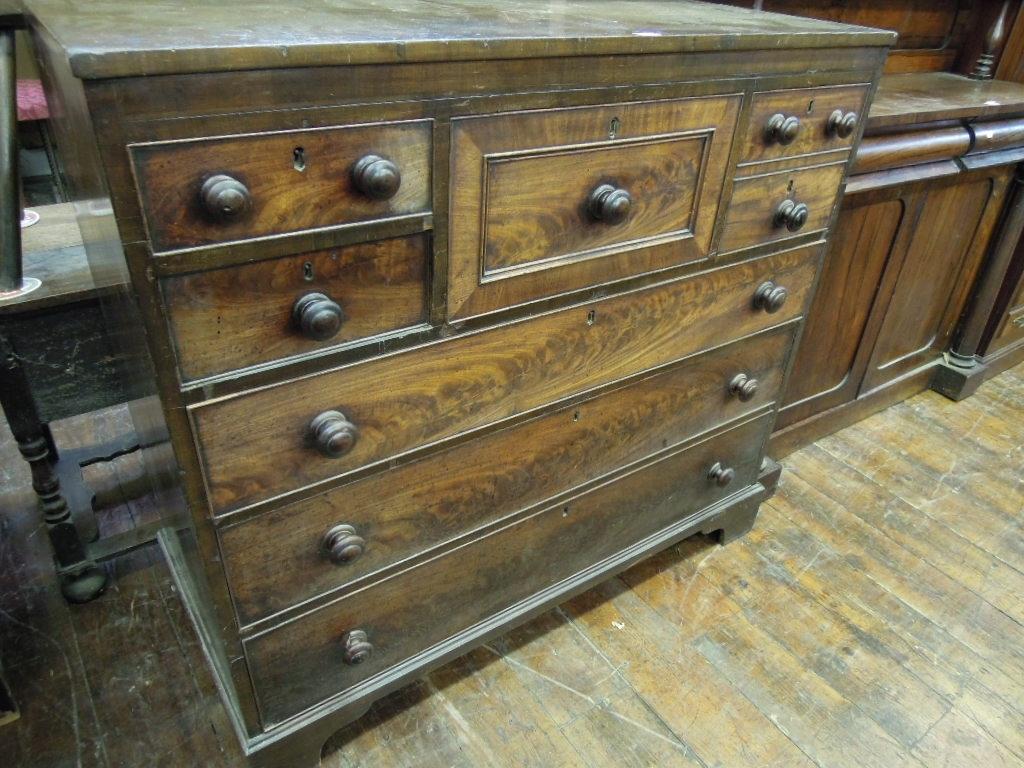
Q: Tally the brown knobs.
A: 13